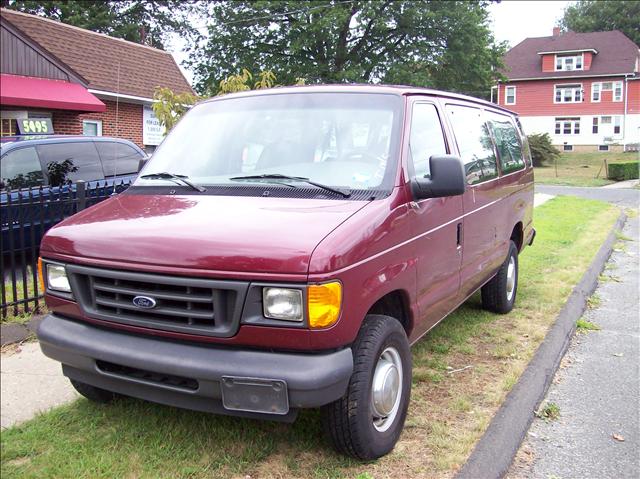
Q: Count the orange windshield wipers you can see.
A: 0